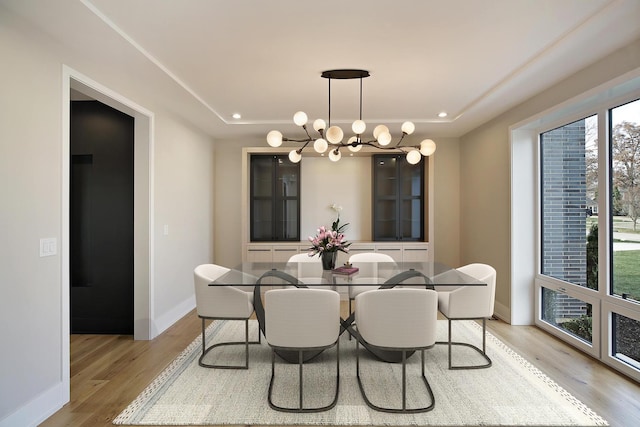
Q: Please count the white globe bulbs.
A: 14